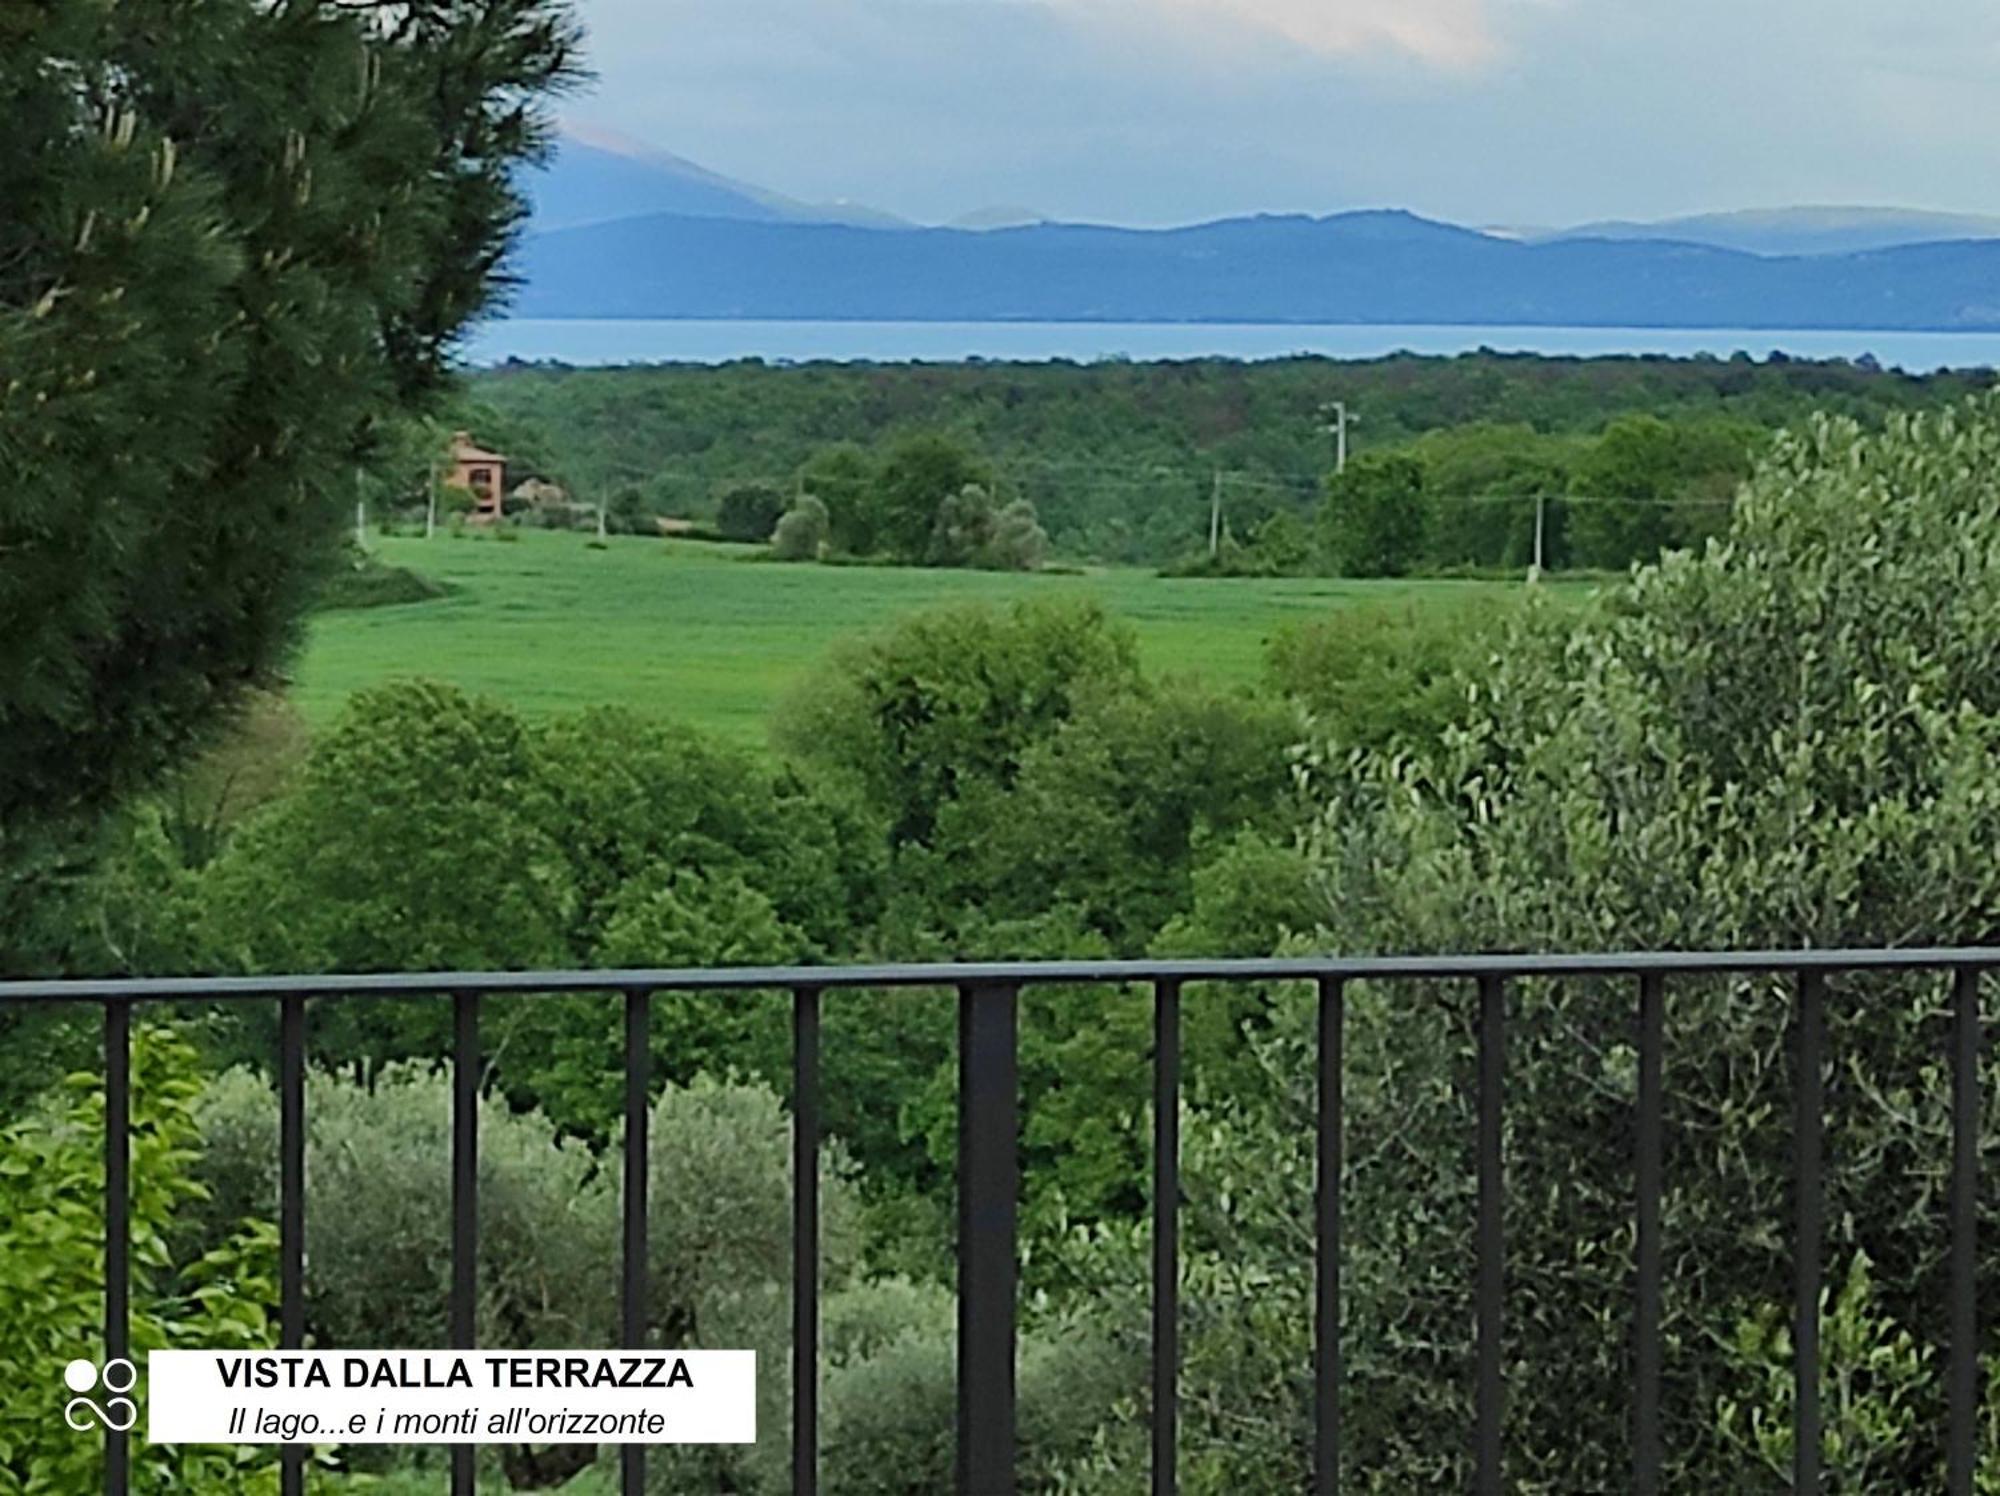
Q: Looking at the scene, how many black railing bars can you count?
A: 12